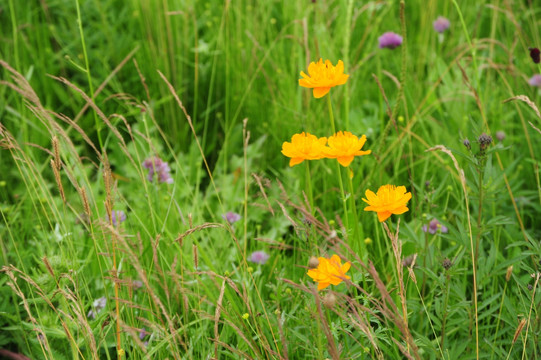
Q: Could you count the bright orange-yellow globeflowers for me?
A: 5